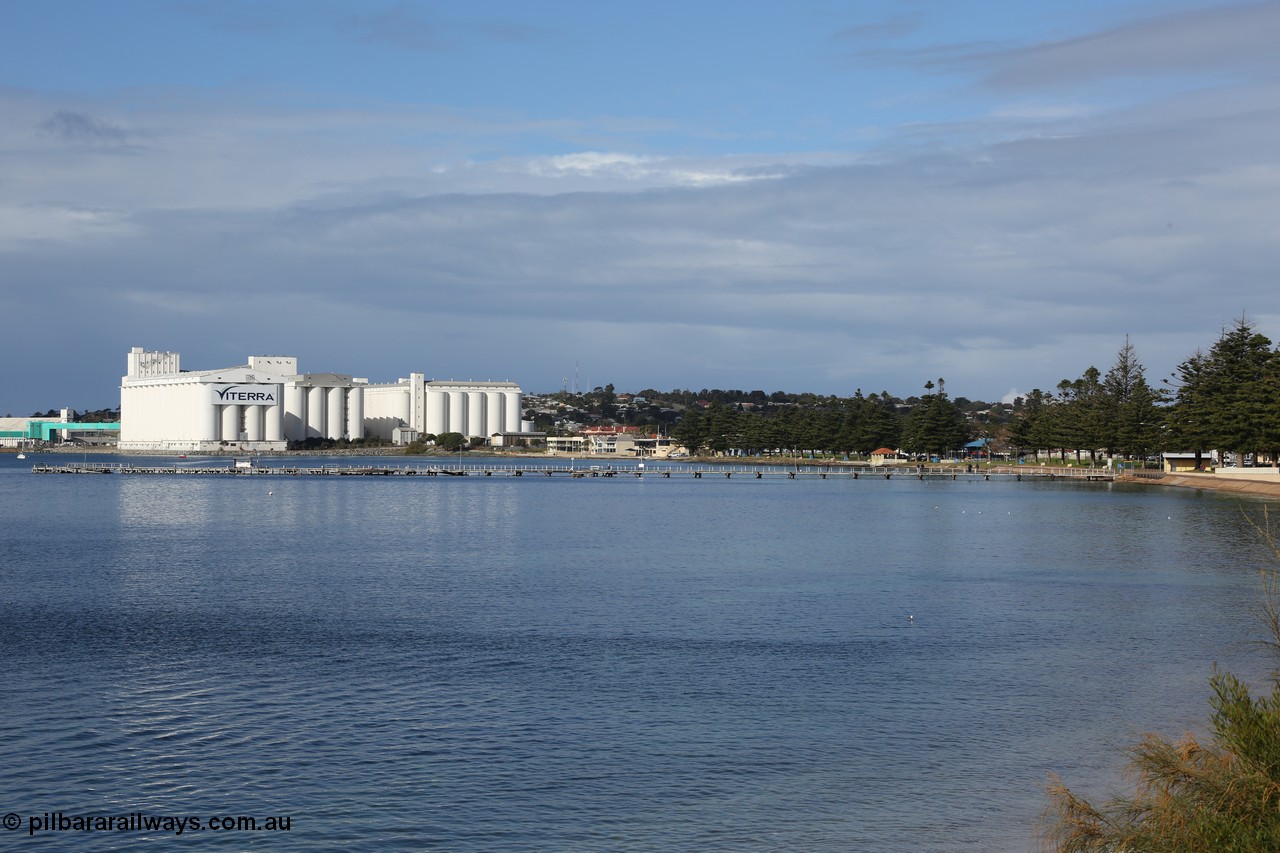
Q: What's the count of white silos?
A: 13